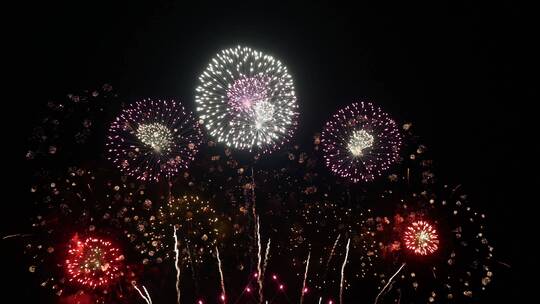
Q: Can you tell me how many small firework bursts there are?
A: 2